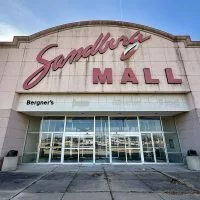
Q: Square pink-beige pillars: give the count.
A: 2